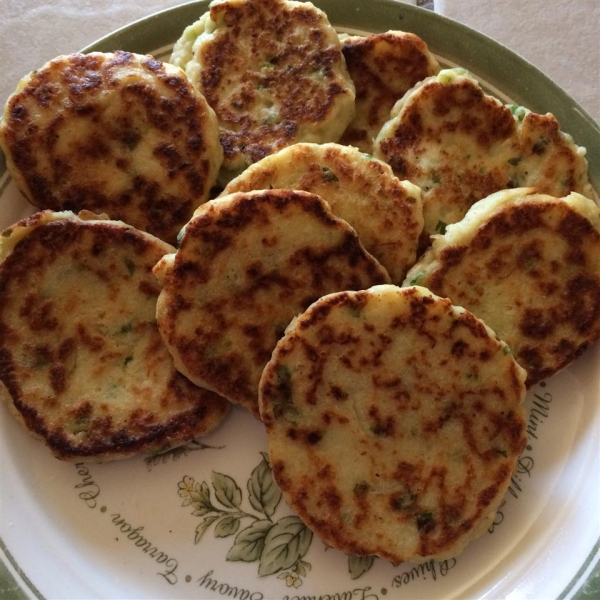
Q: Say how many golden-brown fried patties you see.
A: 9